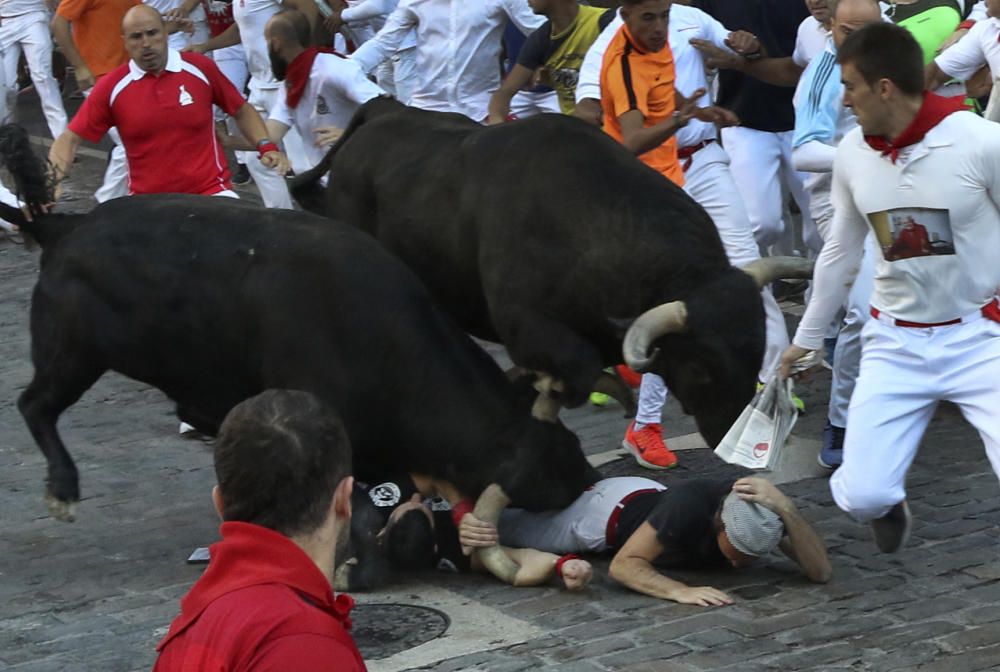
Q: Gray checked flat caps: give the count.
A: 1